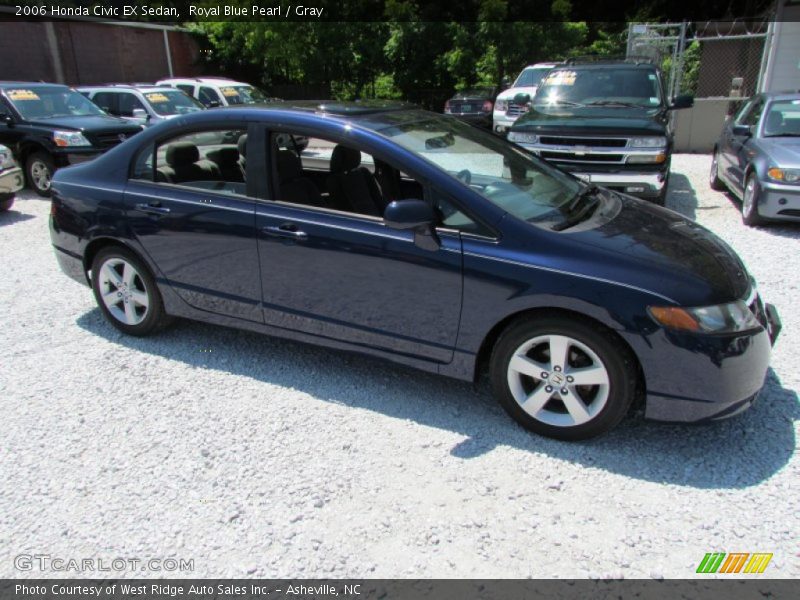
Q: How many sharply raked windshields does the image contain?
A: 1